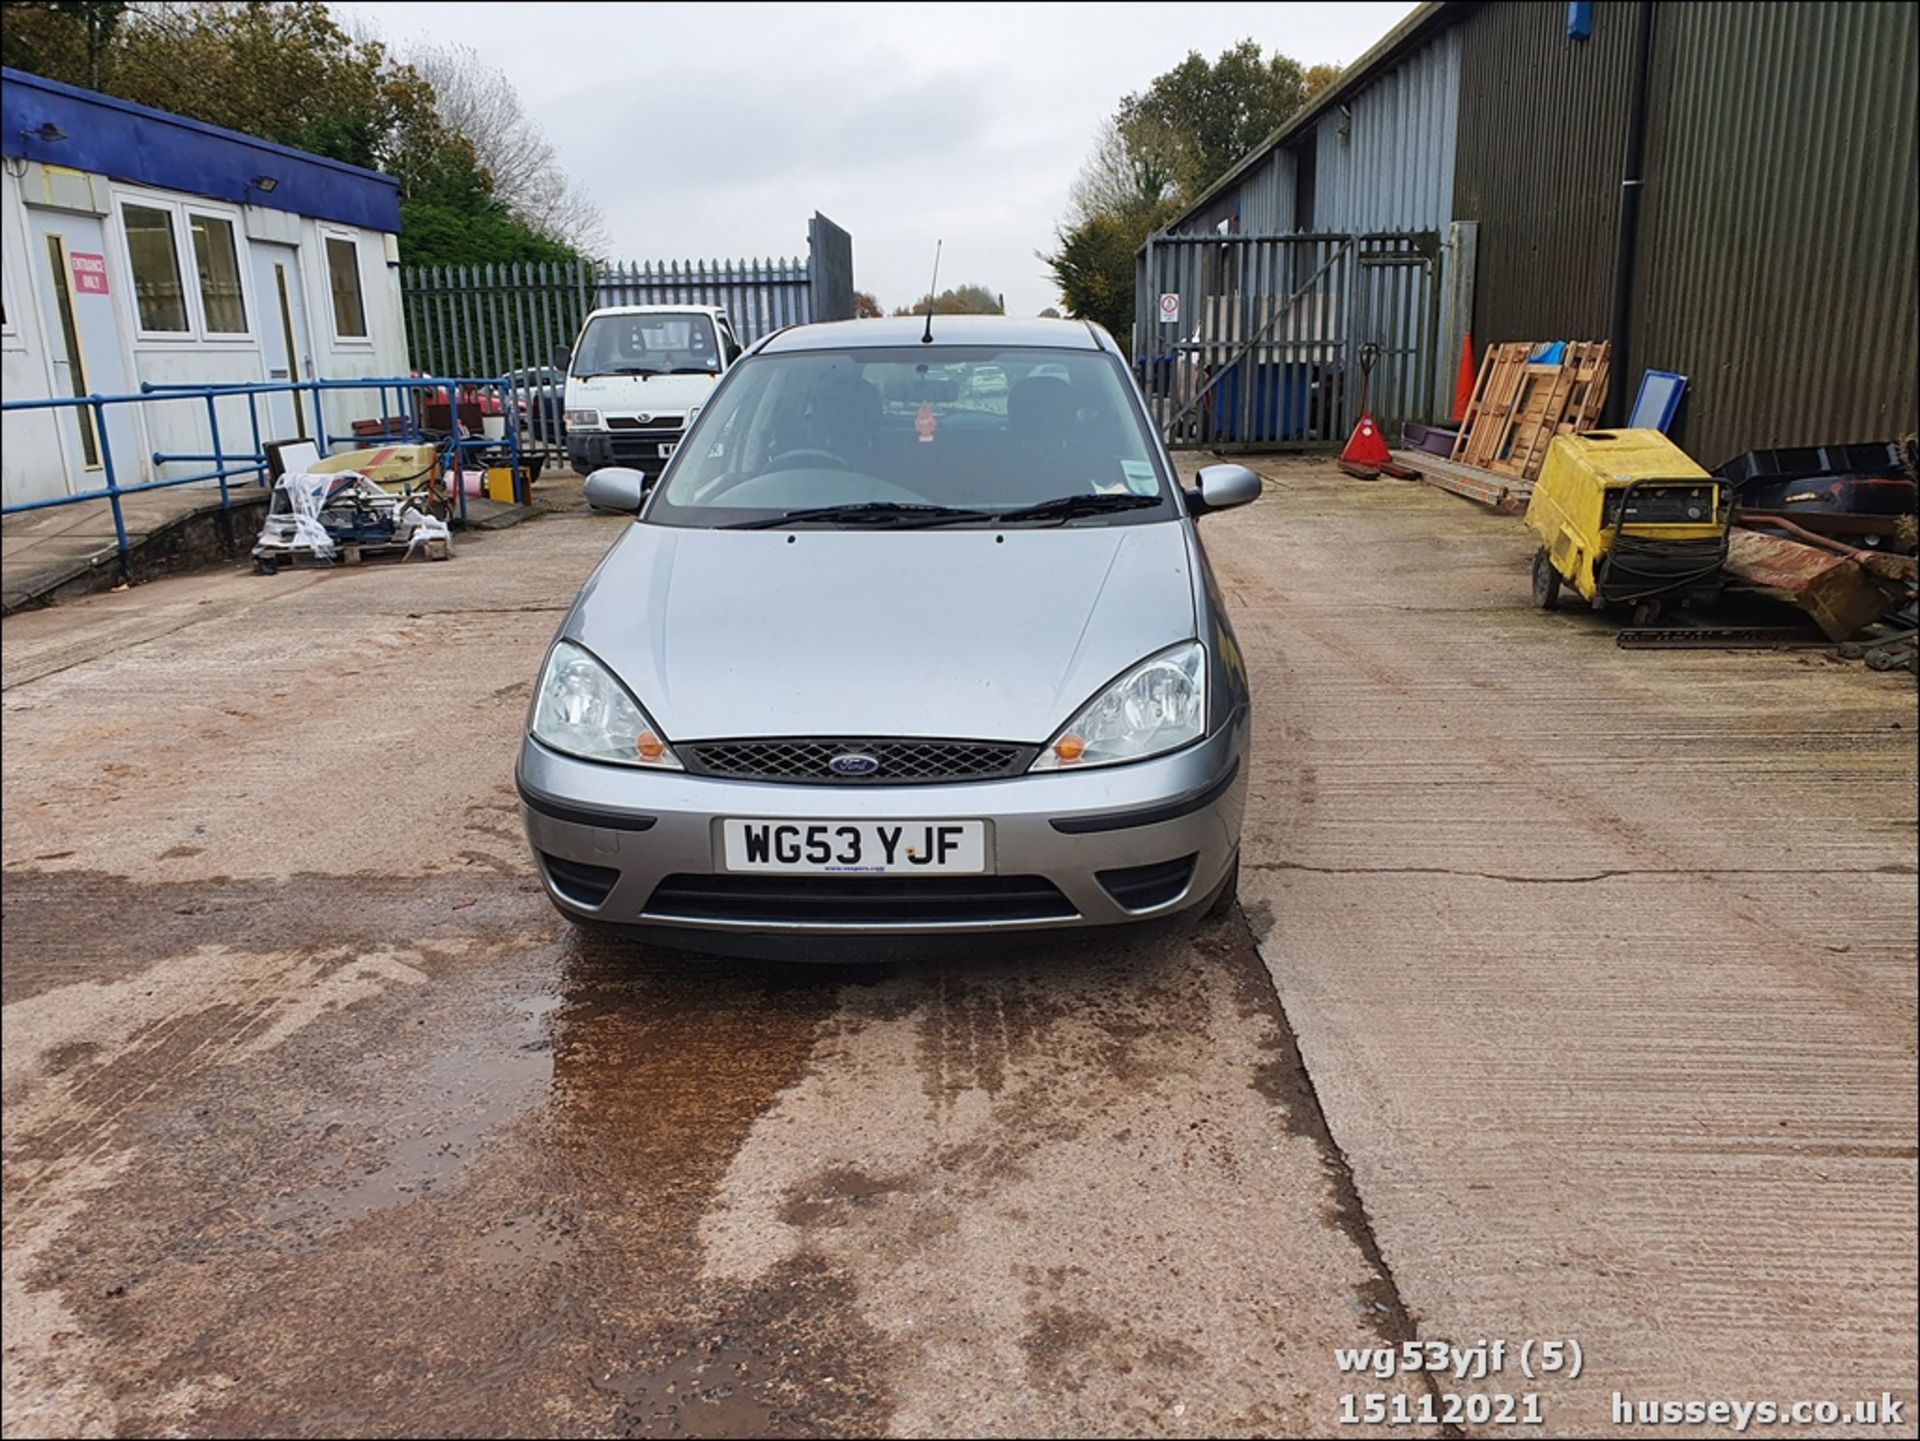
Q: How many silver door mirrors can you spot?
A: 2